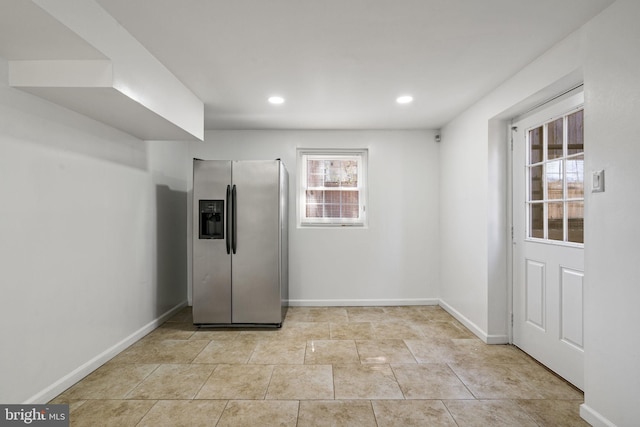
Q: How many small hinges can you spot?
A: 3